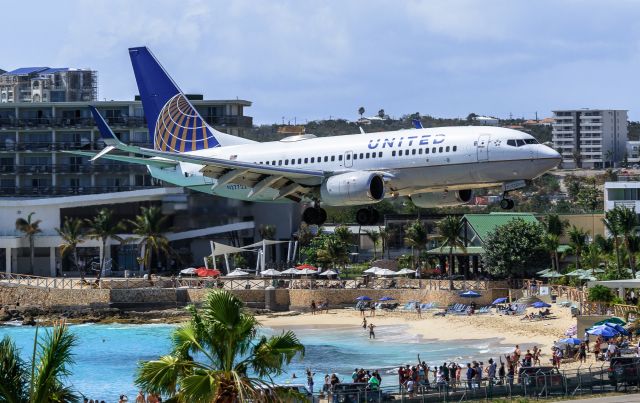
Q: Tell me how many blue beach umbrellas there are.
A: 8